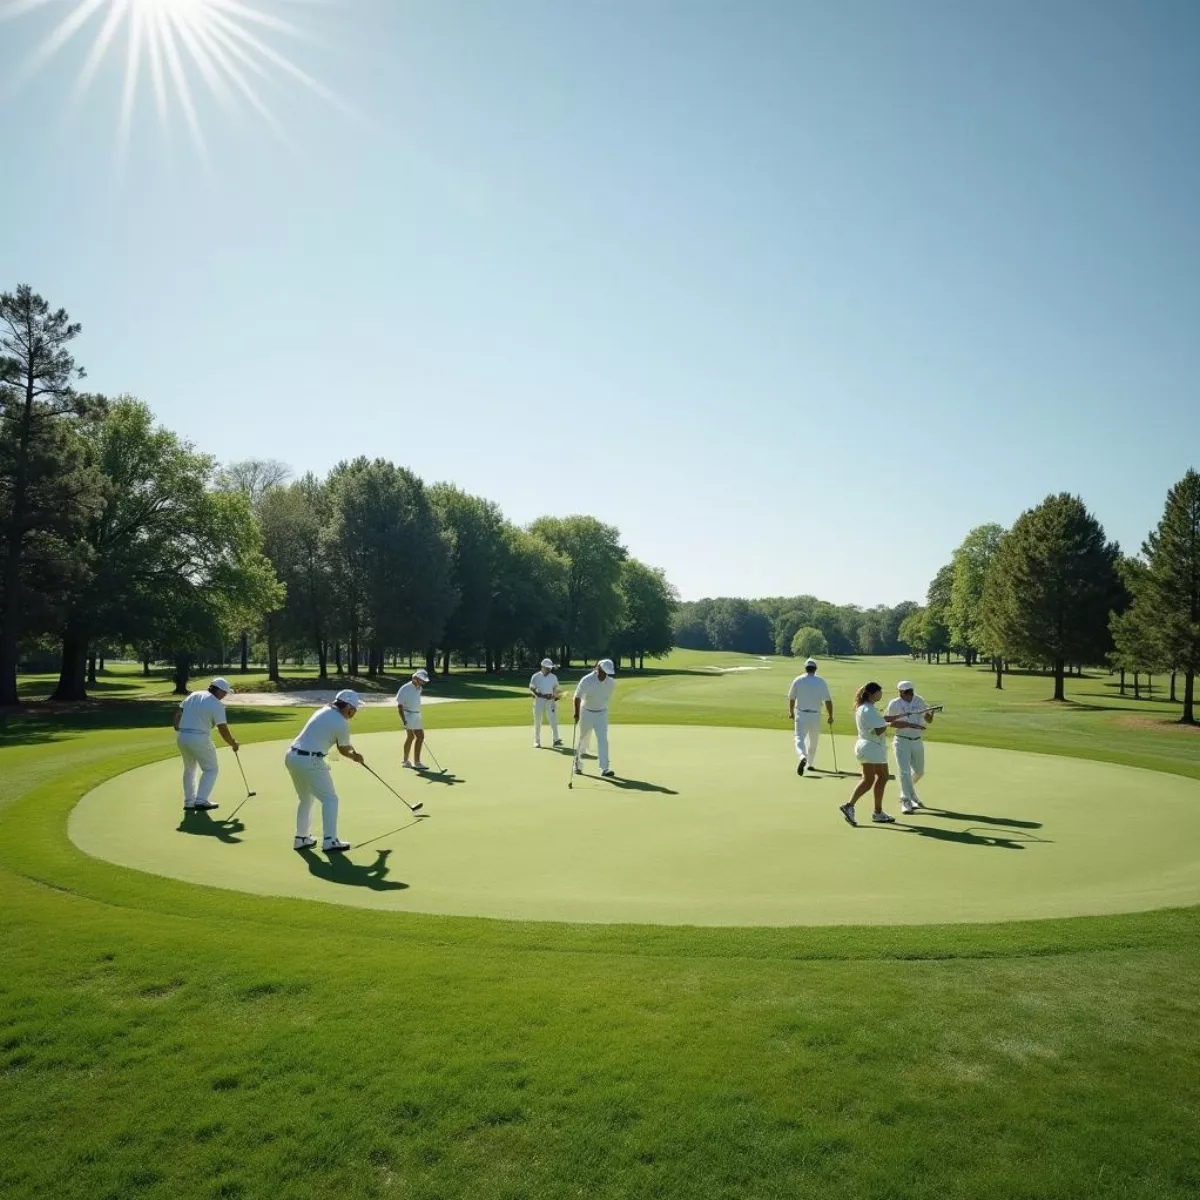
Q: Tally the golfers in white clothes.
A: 8